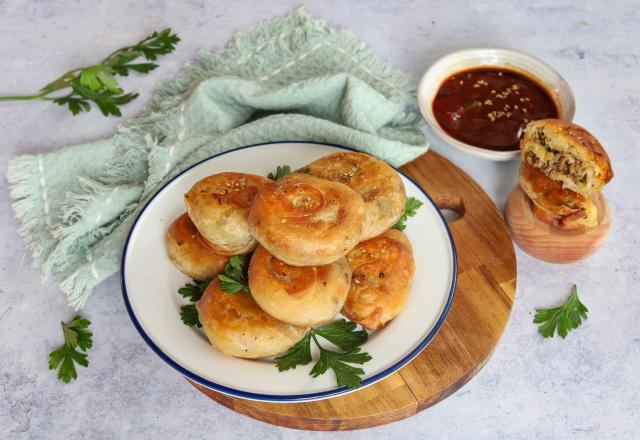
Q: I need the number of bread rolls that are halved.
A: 1